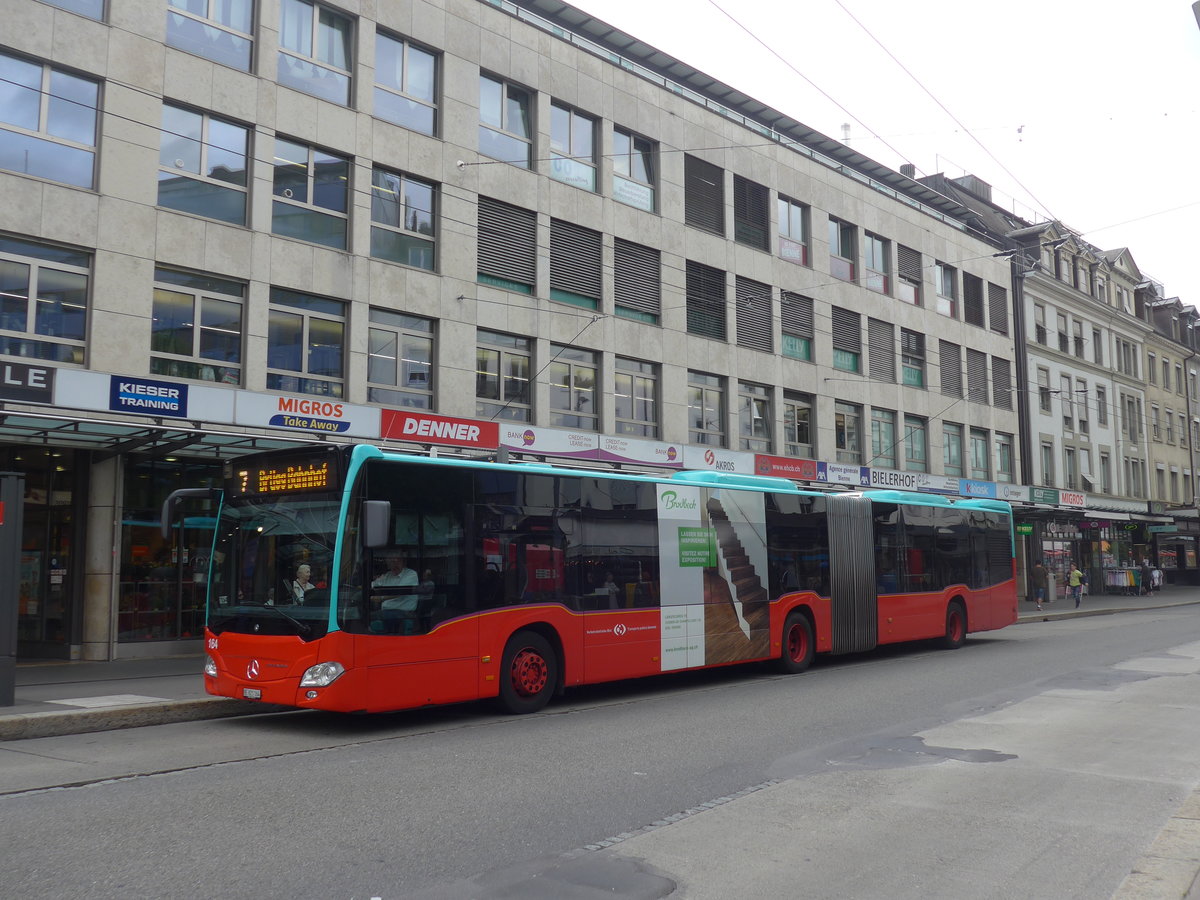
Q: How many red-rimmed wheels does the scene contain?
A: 3